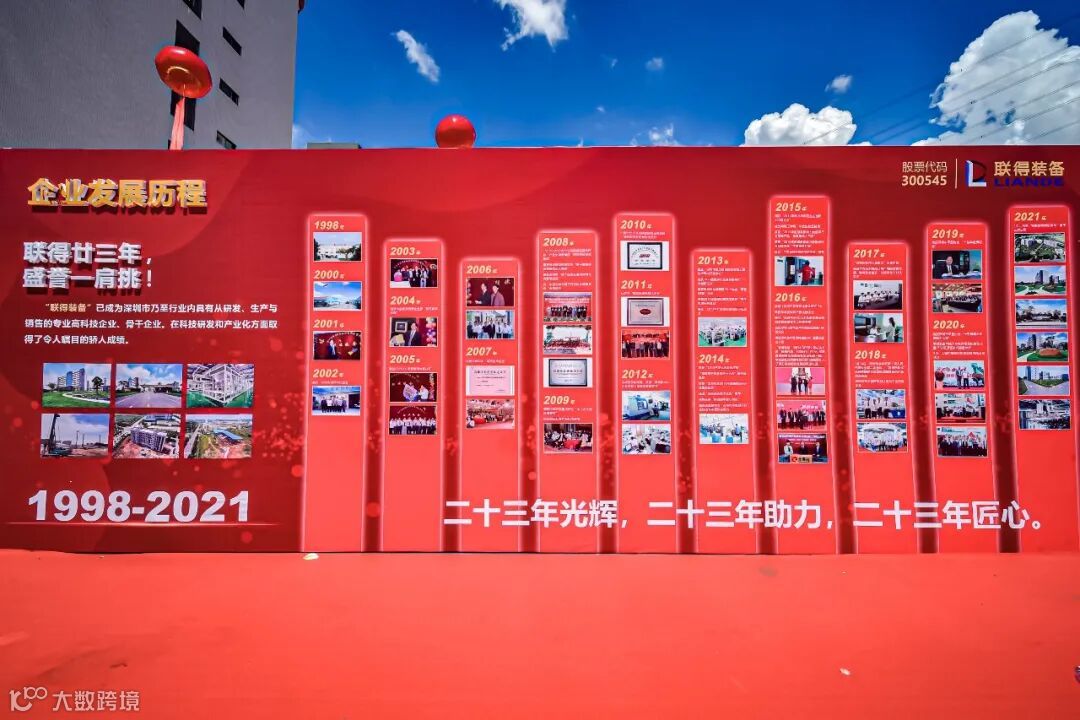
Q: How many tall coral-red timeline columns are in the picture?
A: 10